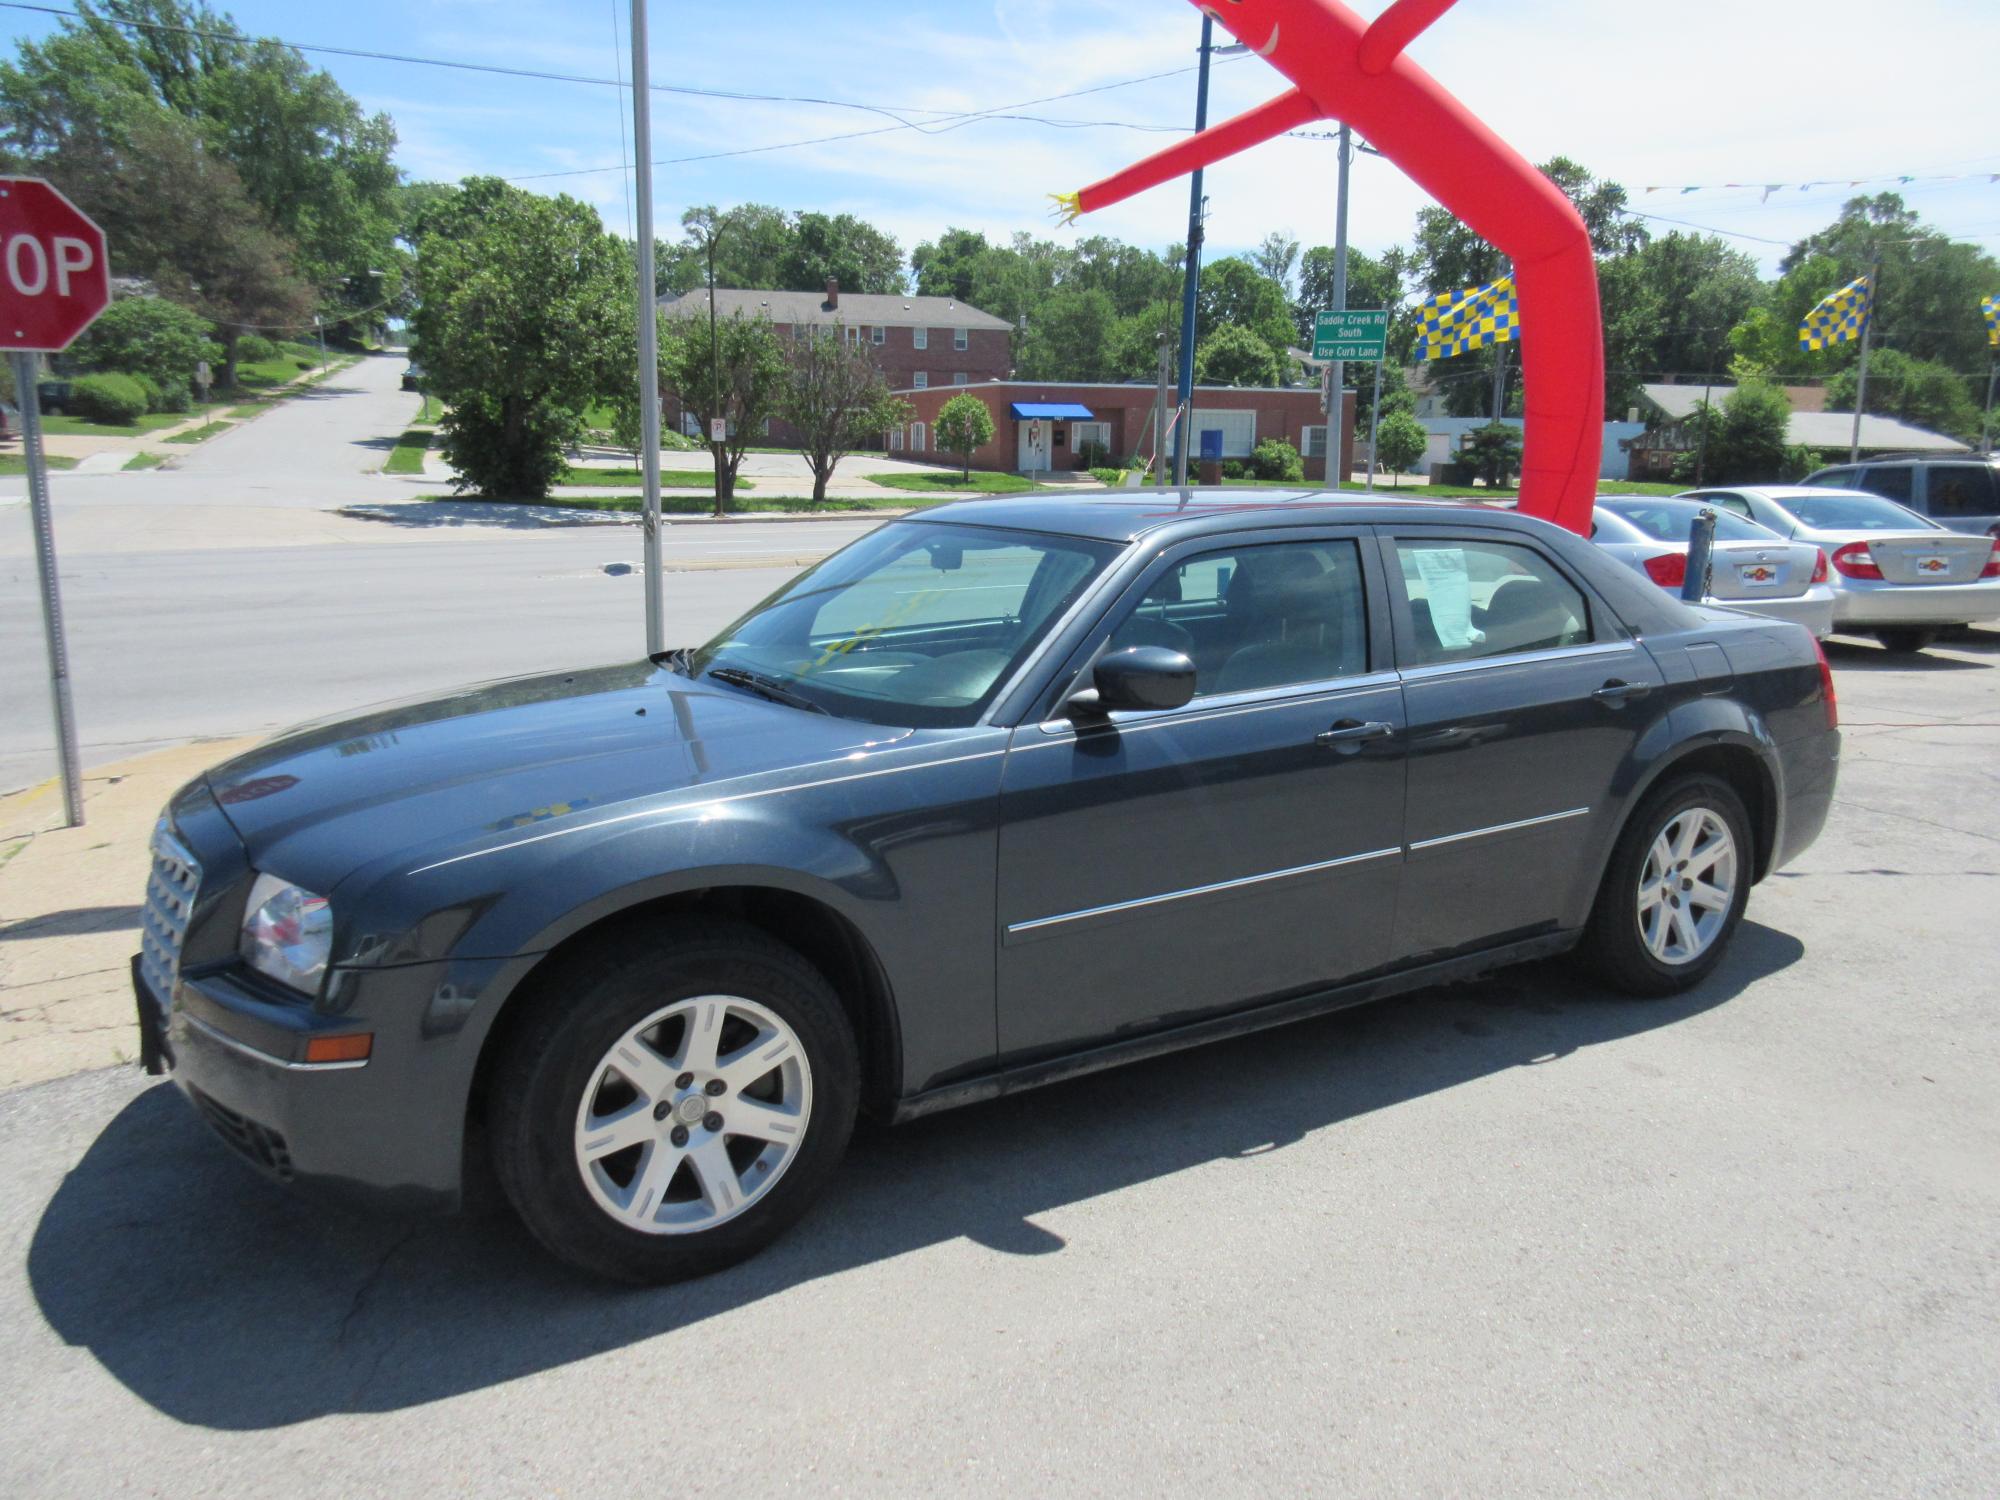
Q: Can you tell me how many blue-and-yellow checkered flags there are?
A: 3